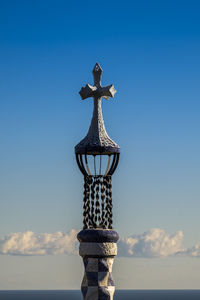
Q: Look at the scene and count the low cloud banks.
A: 2